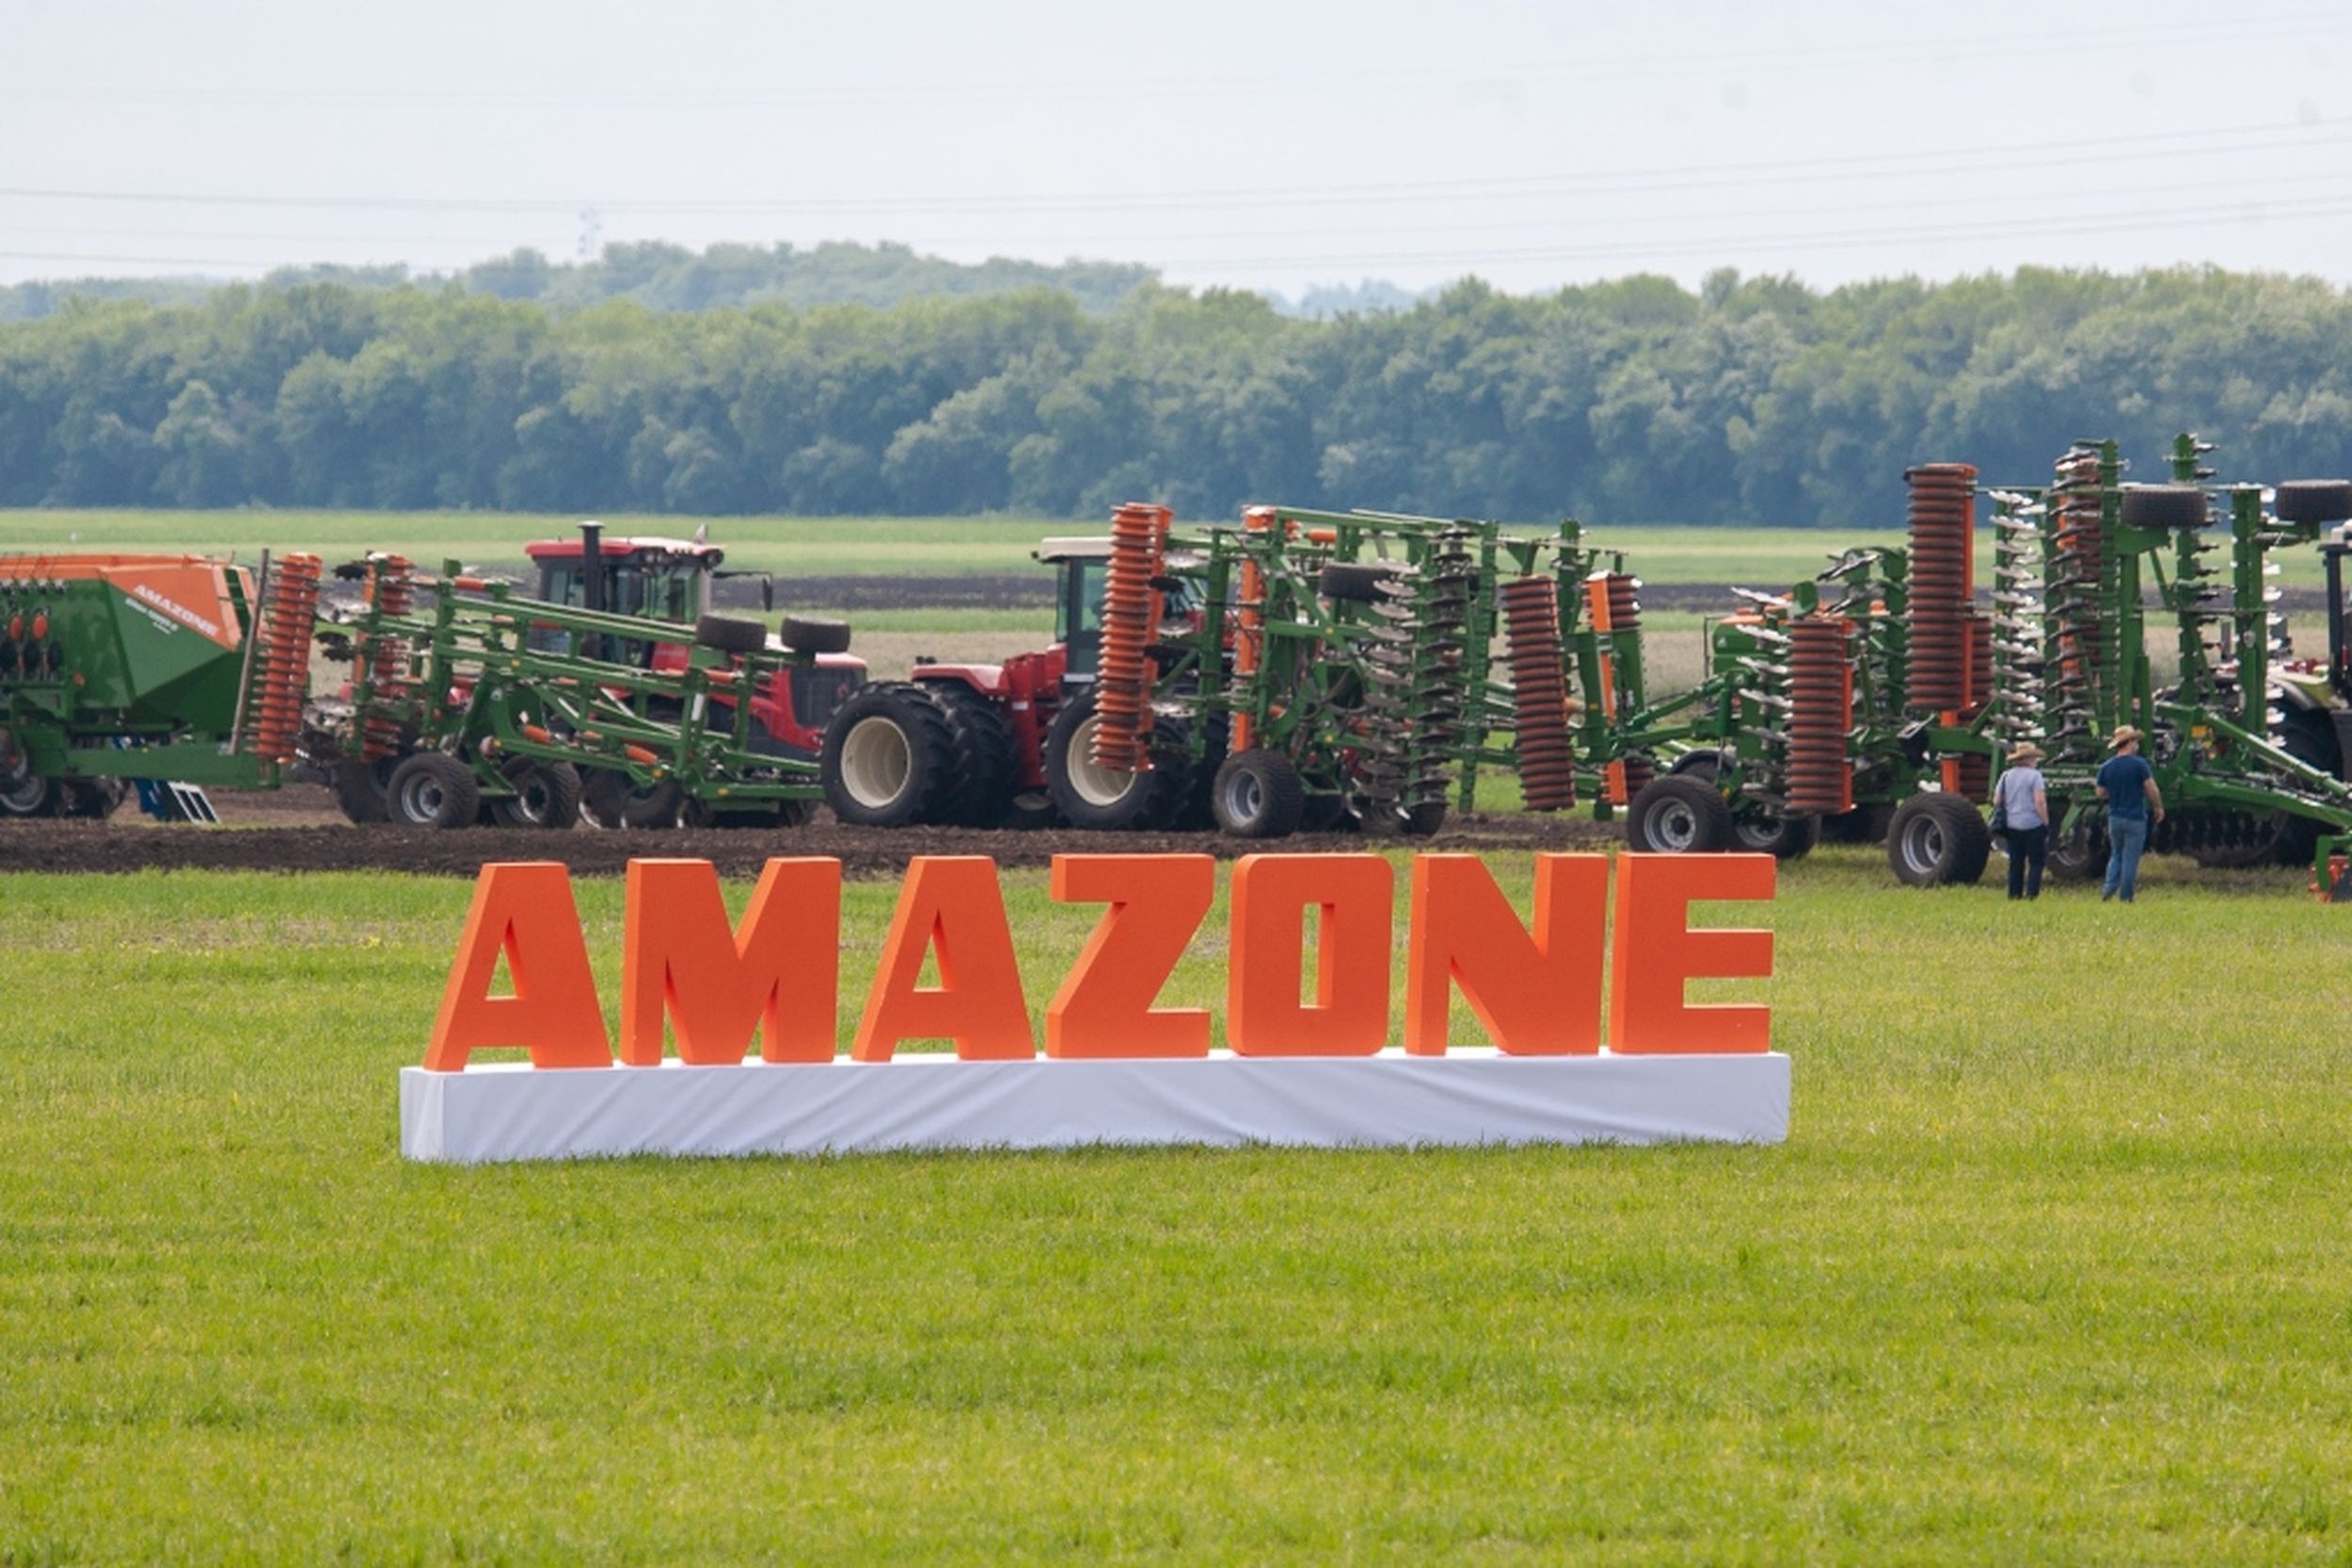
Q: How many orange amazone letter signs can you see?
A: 7